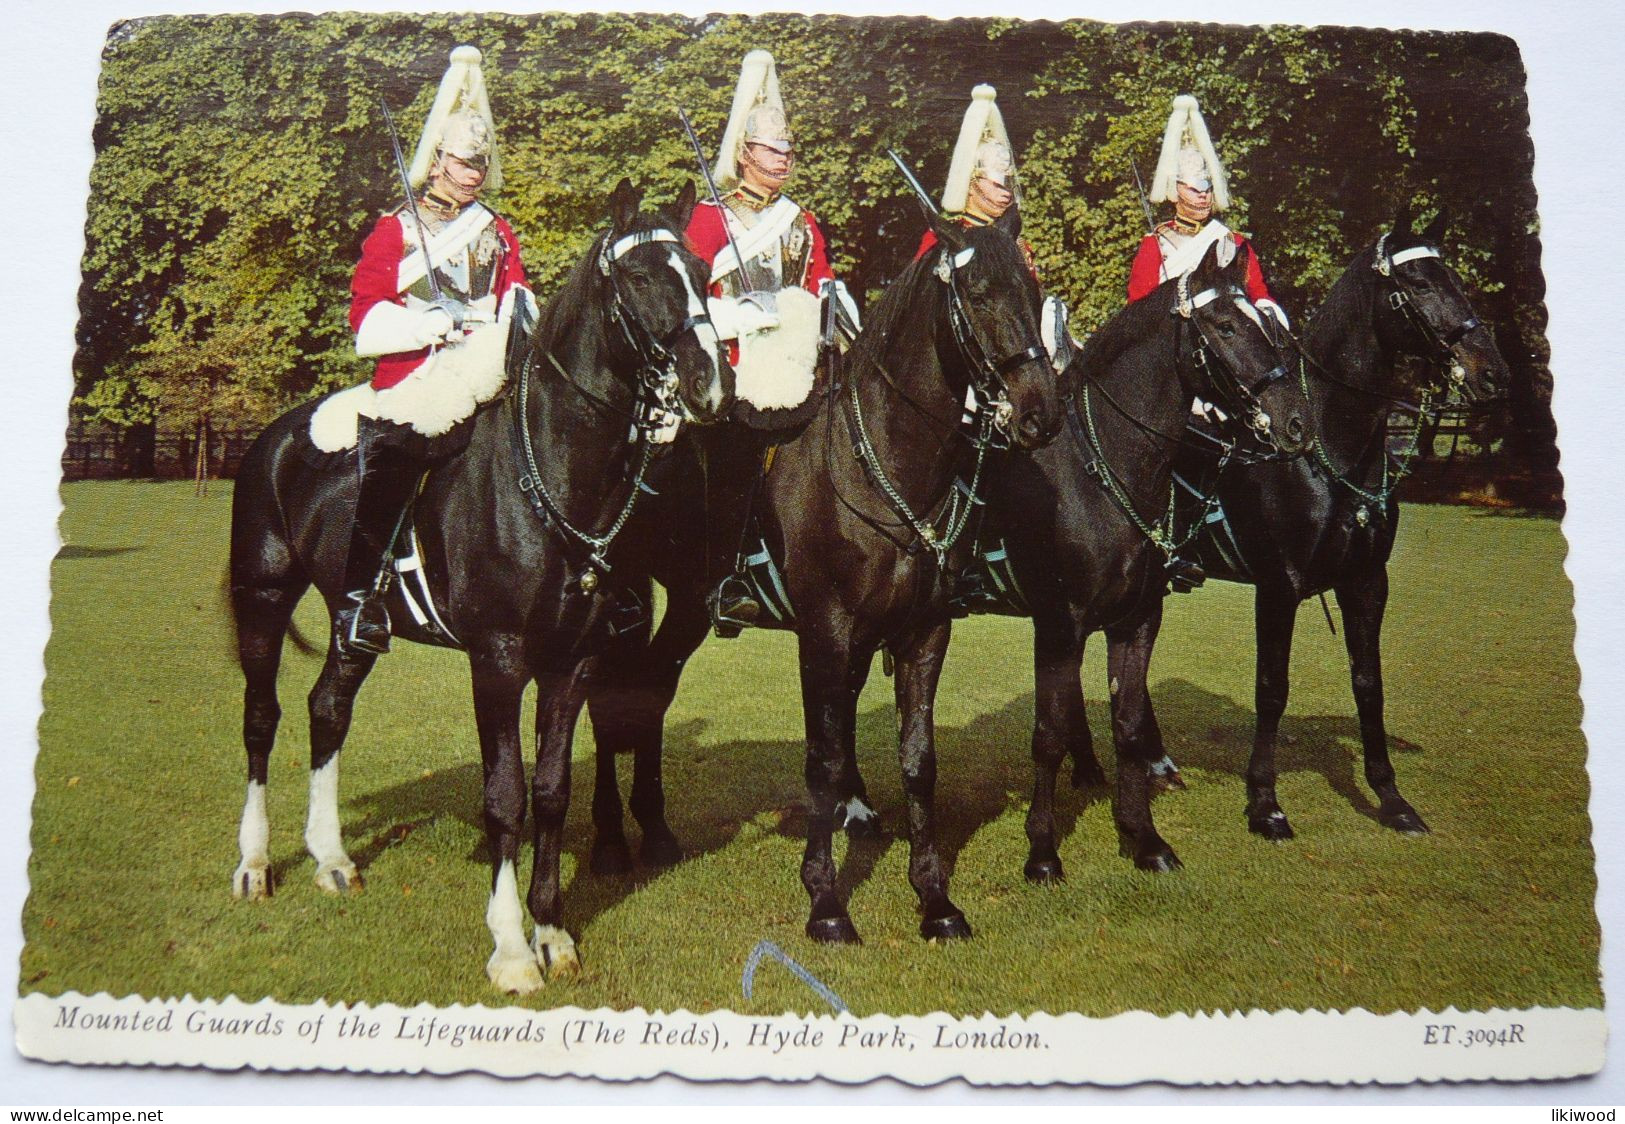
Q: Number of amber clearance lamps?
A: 0